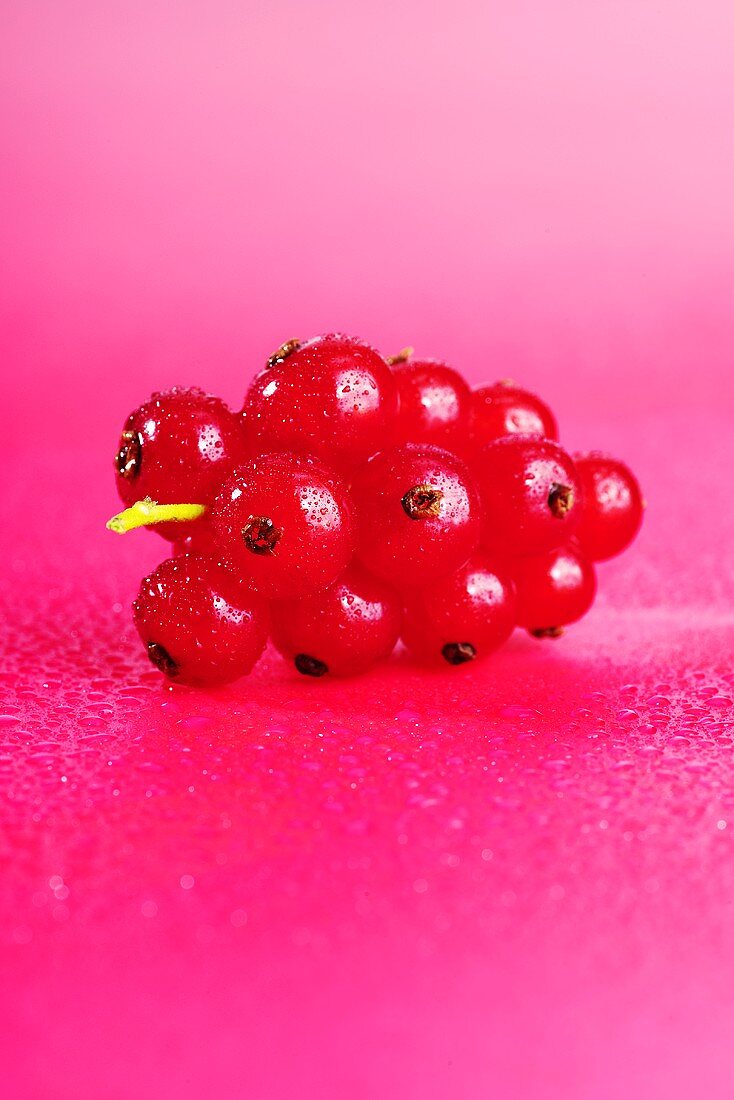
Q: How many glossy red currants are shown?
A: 12